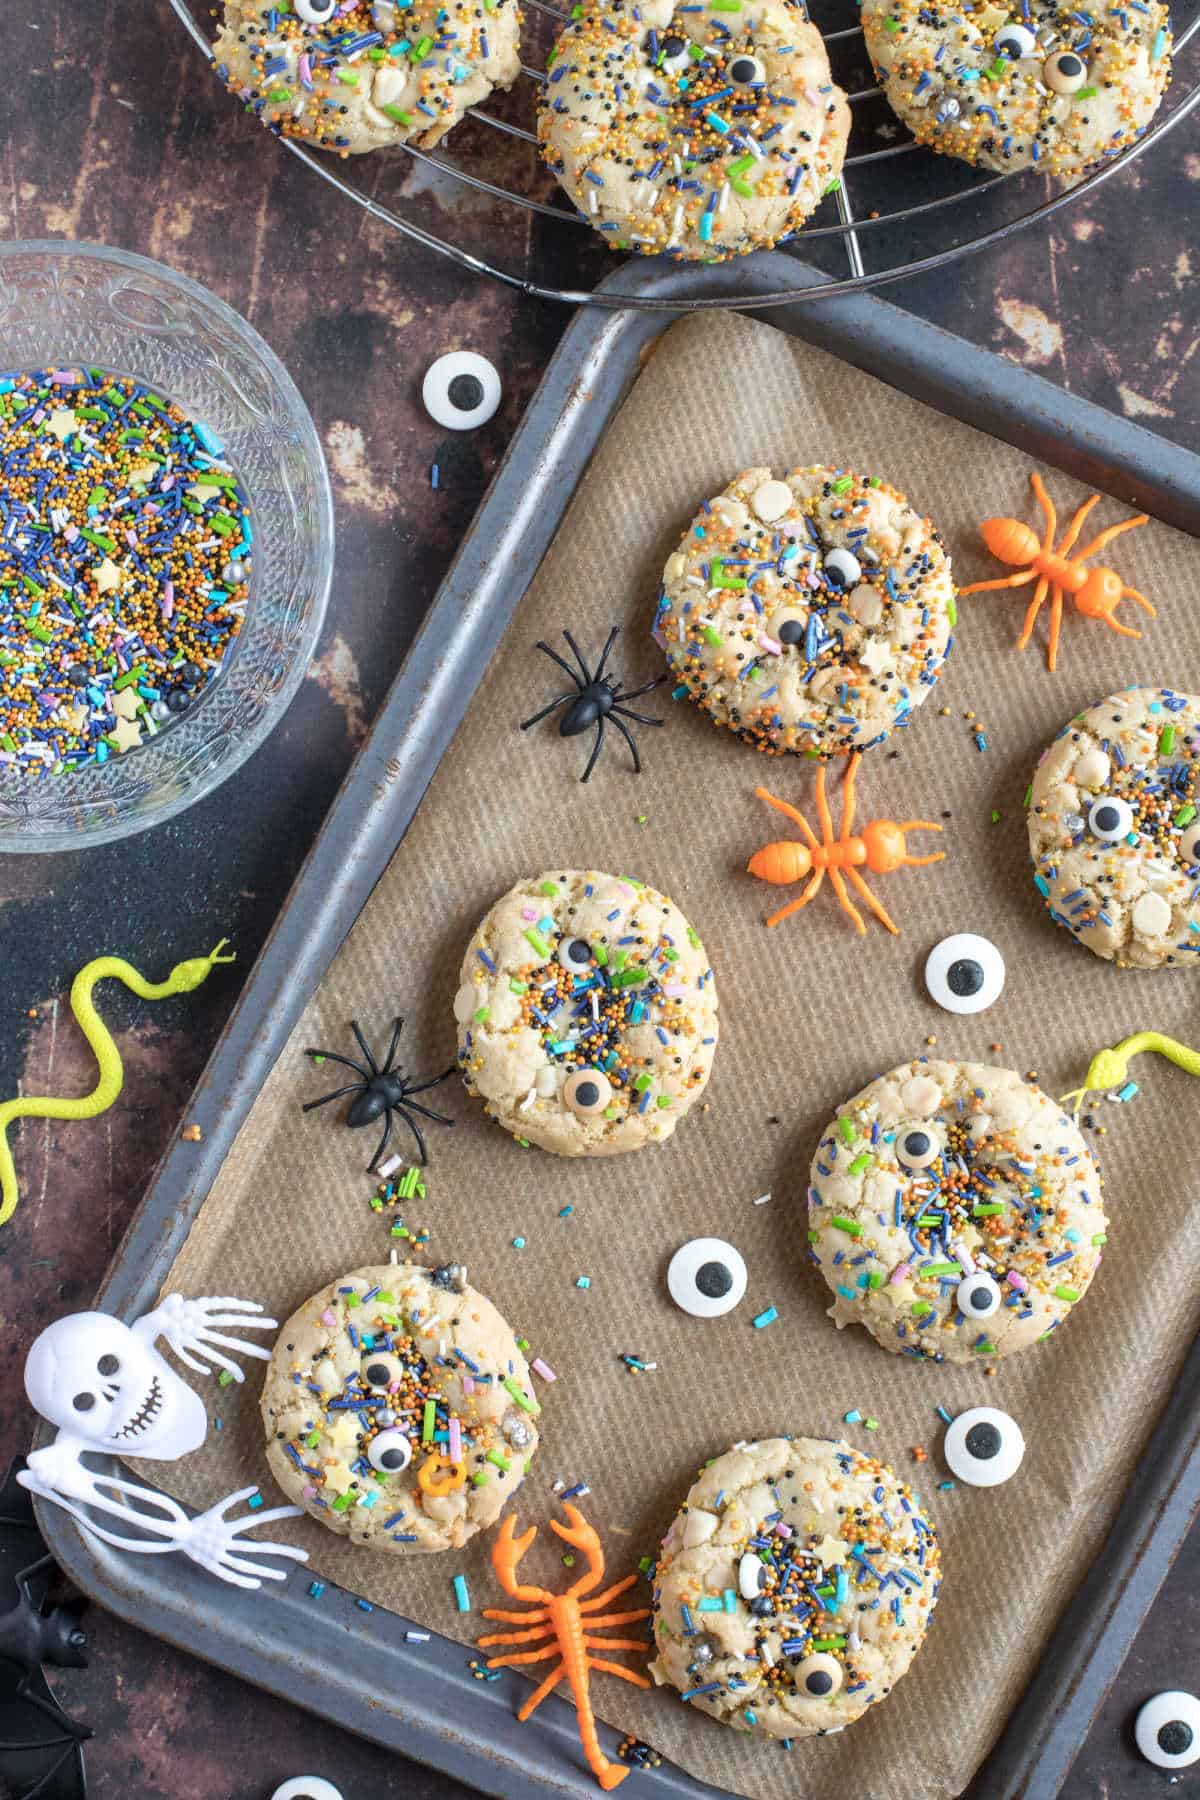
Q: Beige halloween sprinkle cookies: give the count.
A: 9